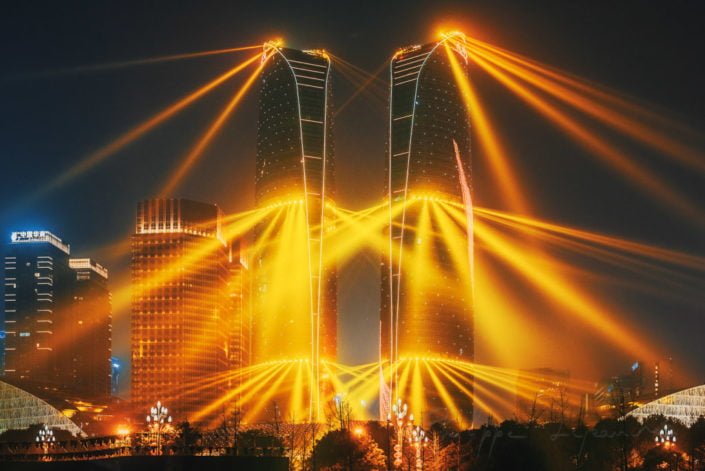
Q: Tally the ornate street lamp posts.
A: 5